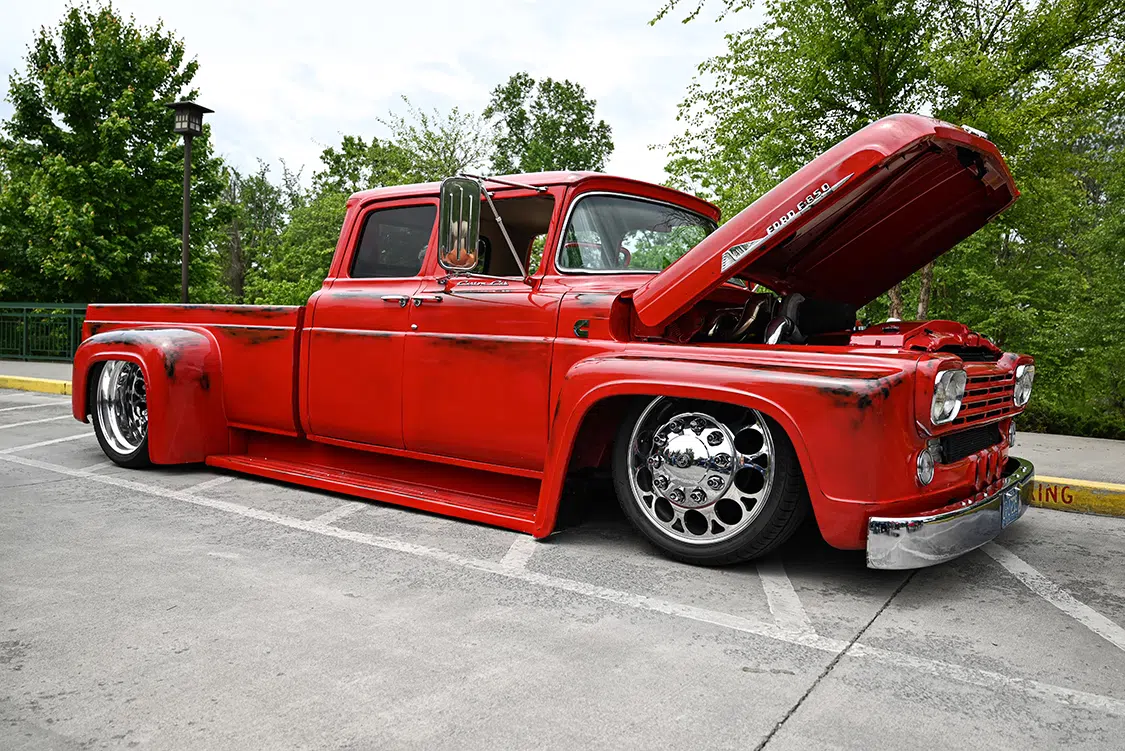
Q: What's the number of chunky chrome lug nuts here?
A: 10